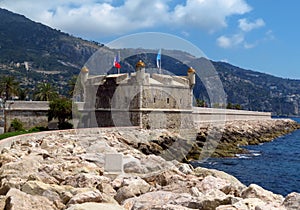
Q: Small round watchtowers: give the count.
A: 3